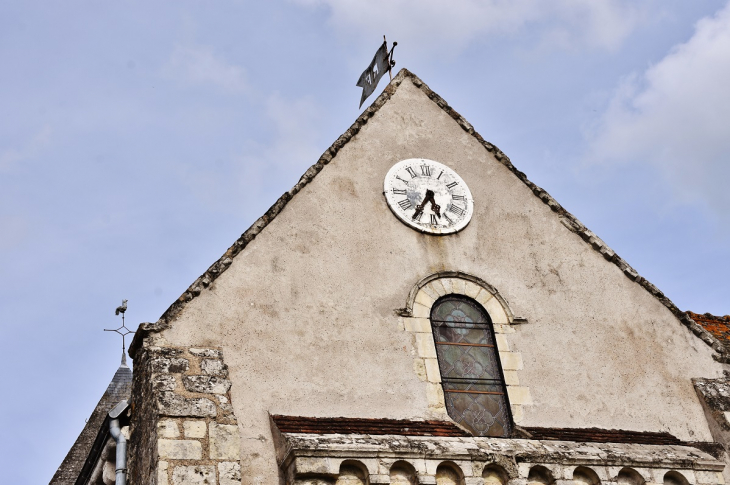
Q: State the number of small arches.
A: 8